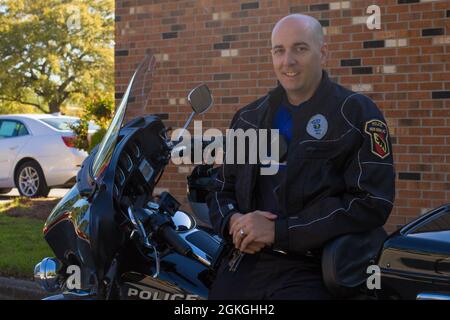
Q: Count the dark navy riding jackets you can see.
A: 1